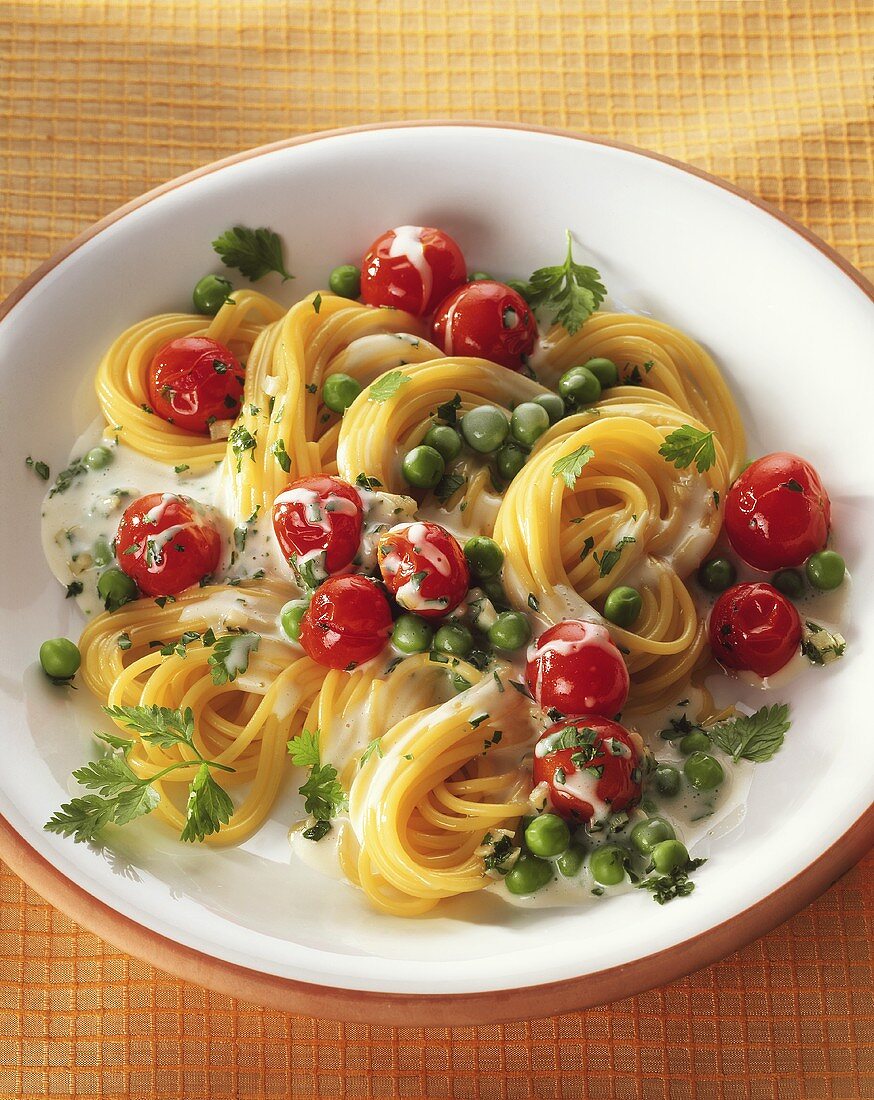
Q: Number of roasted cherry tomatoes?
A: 11